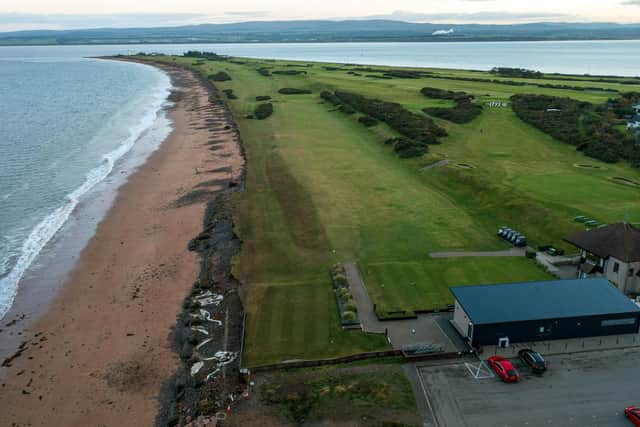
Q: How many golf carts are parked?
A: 5